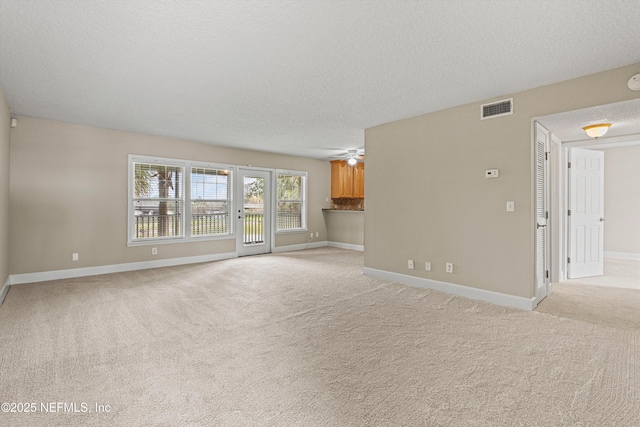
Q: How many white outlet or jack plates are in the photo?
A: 7